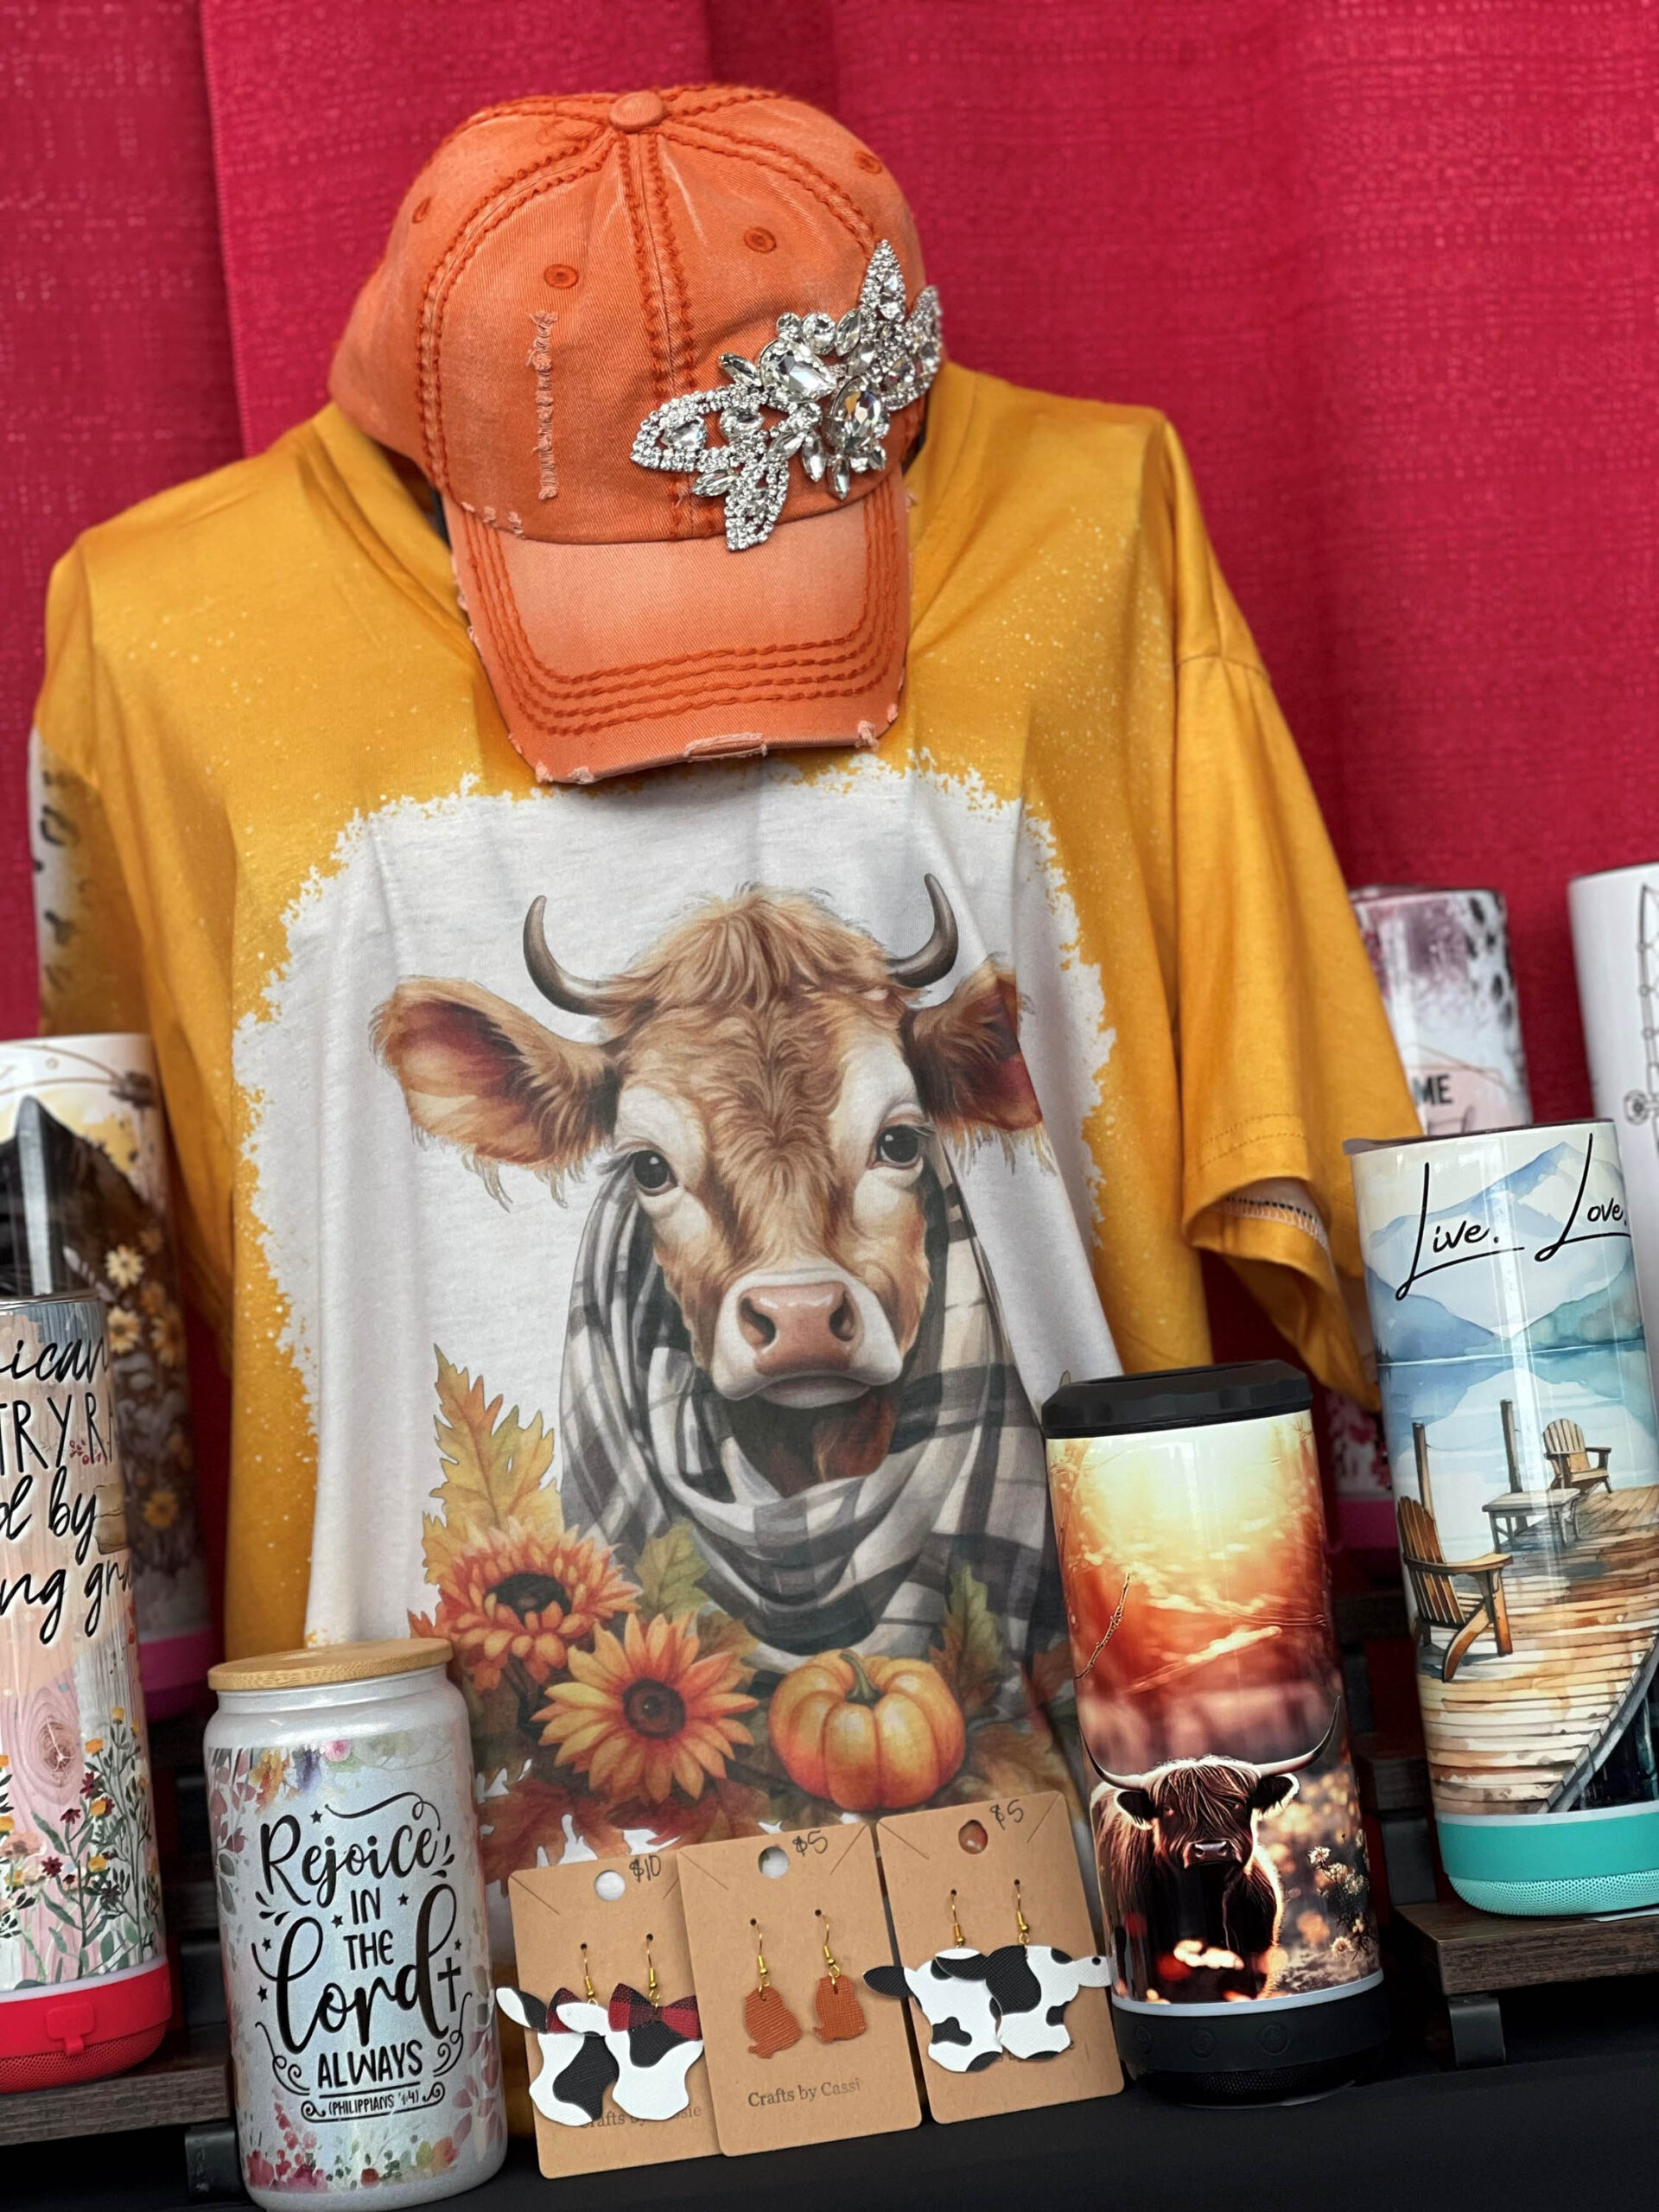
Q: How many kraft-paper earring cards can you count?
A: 3